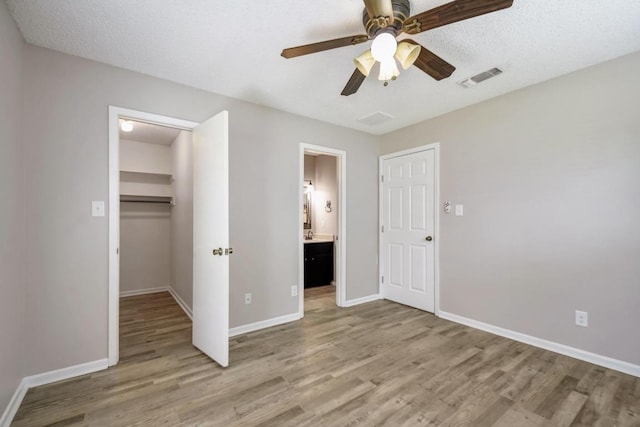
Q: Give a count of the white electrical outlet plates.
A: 3